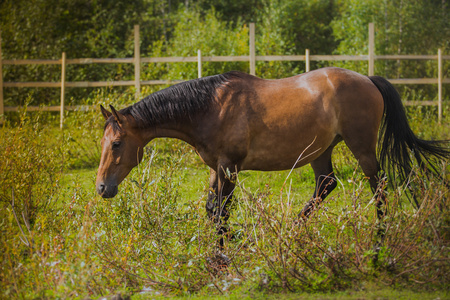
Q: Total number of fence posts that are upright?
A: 8